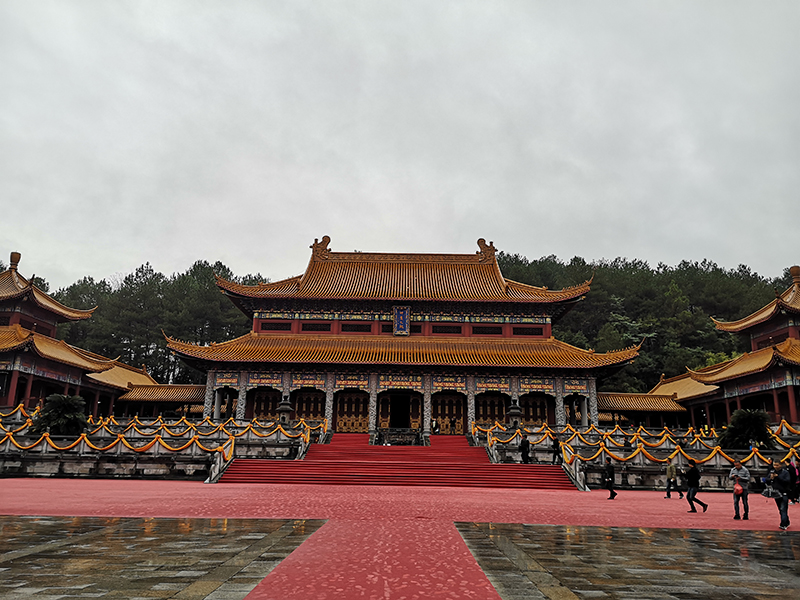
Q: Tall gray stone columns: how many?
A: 10